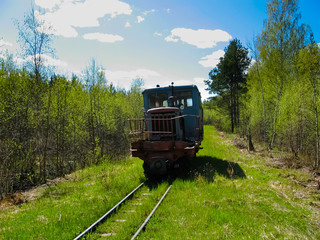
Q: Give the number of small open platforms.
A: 1